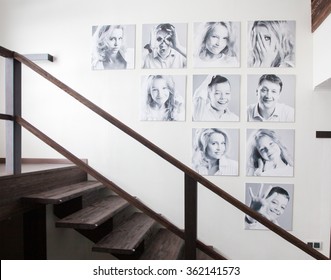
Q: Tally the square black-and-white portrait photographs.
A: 10